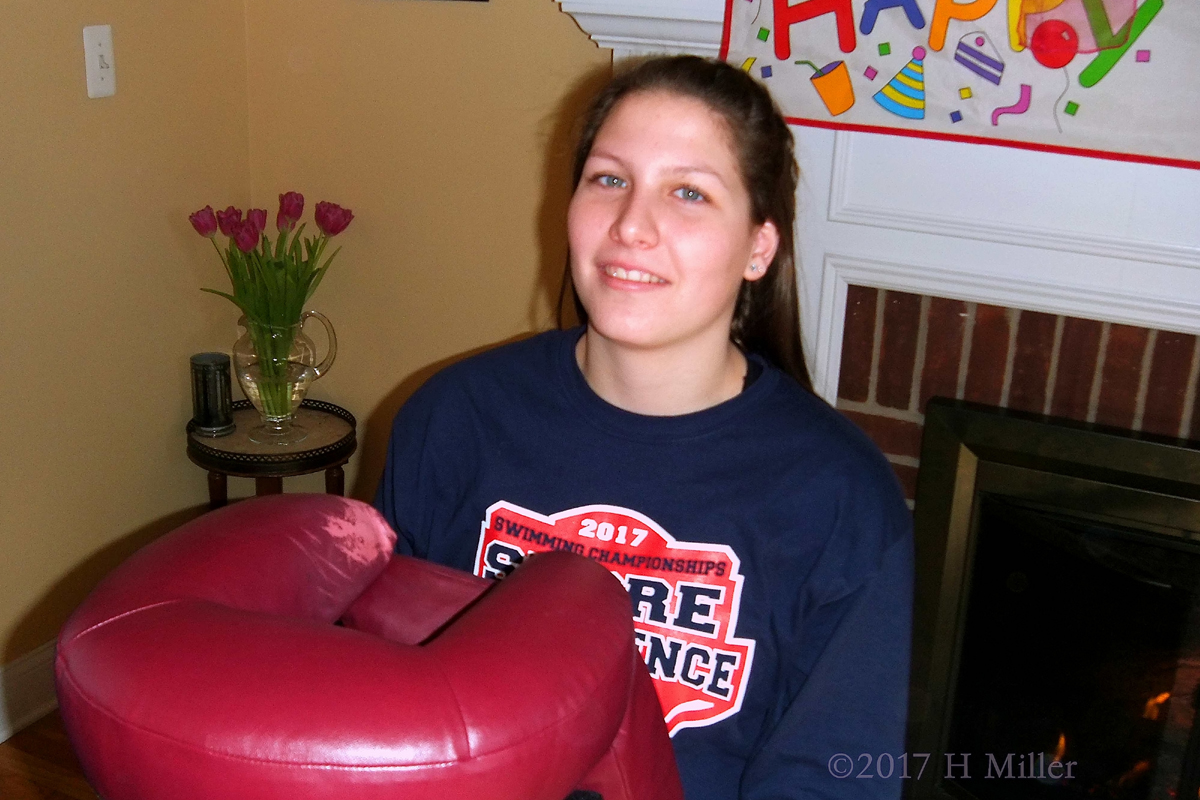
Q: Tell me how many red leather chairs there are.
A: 1